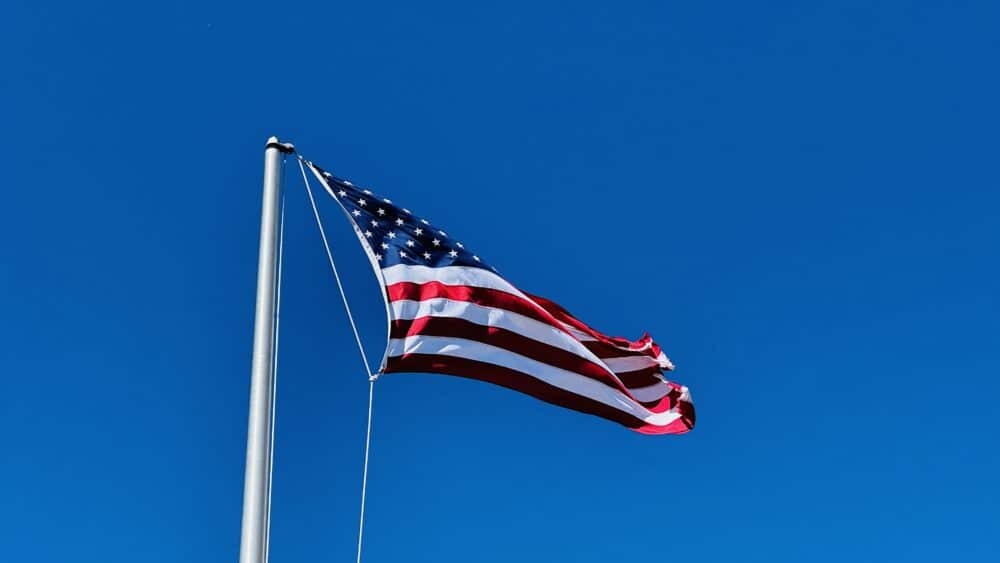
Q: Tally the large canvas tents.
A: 0